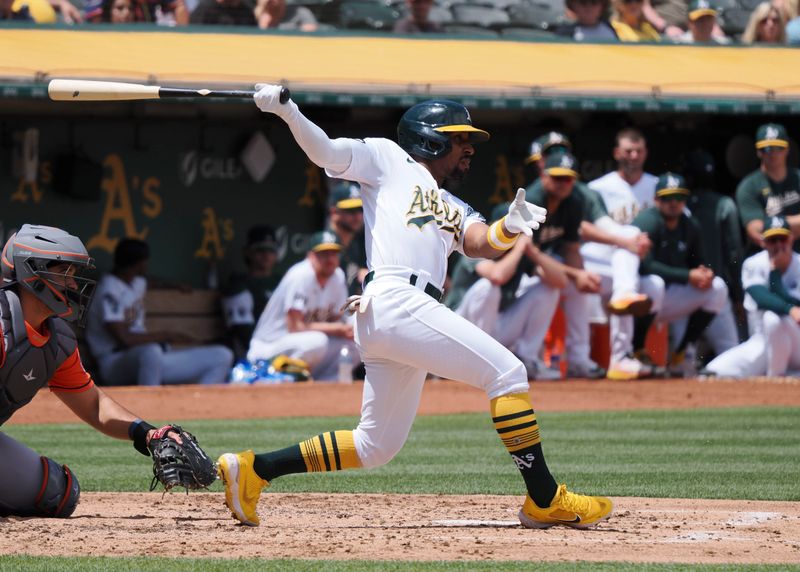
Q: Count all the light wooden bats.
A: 1